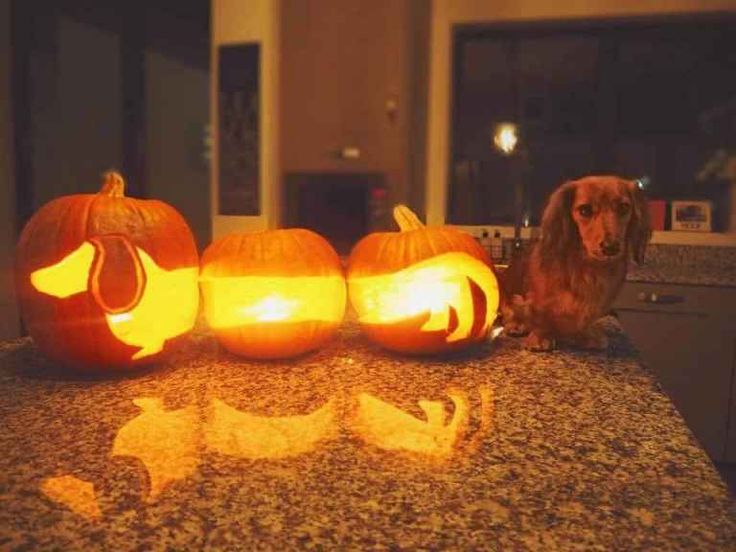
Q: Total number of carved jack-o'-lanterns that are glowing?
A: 3